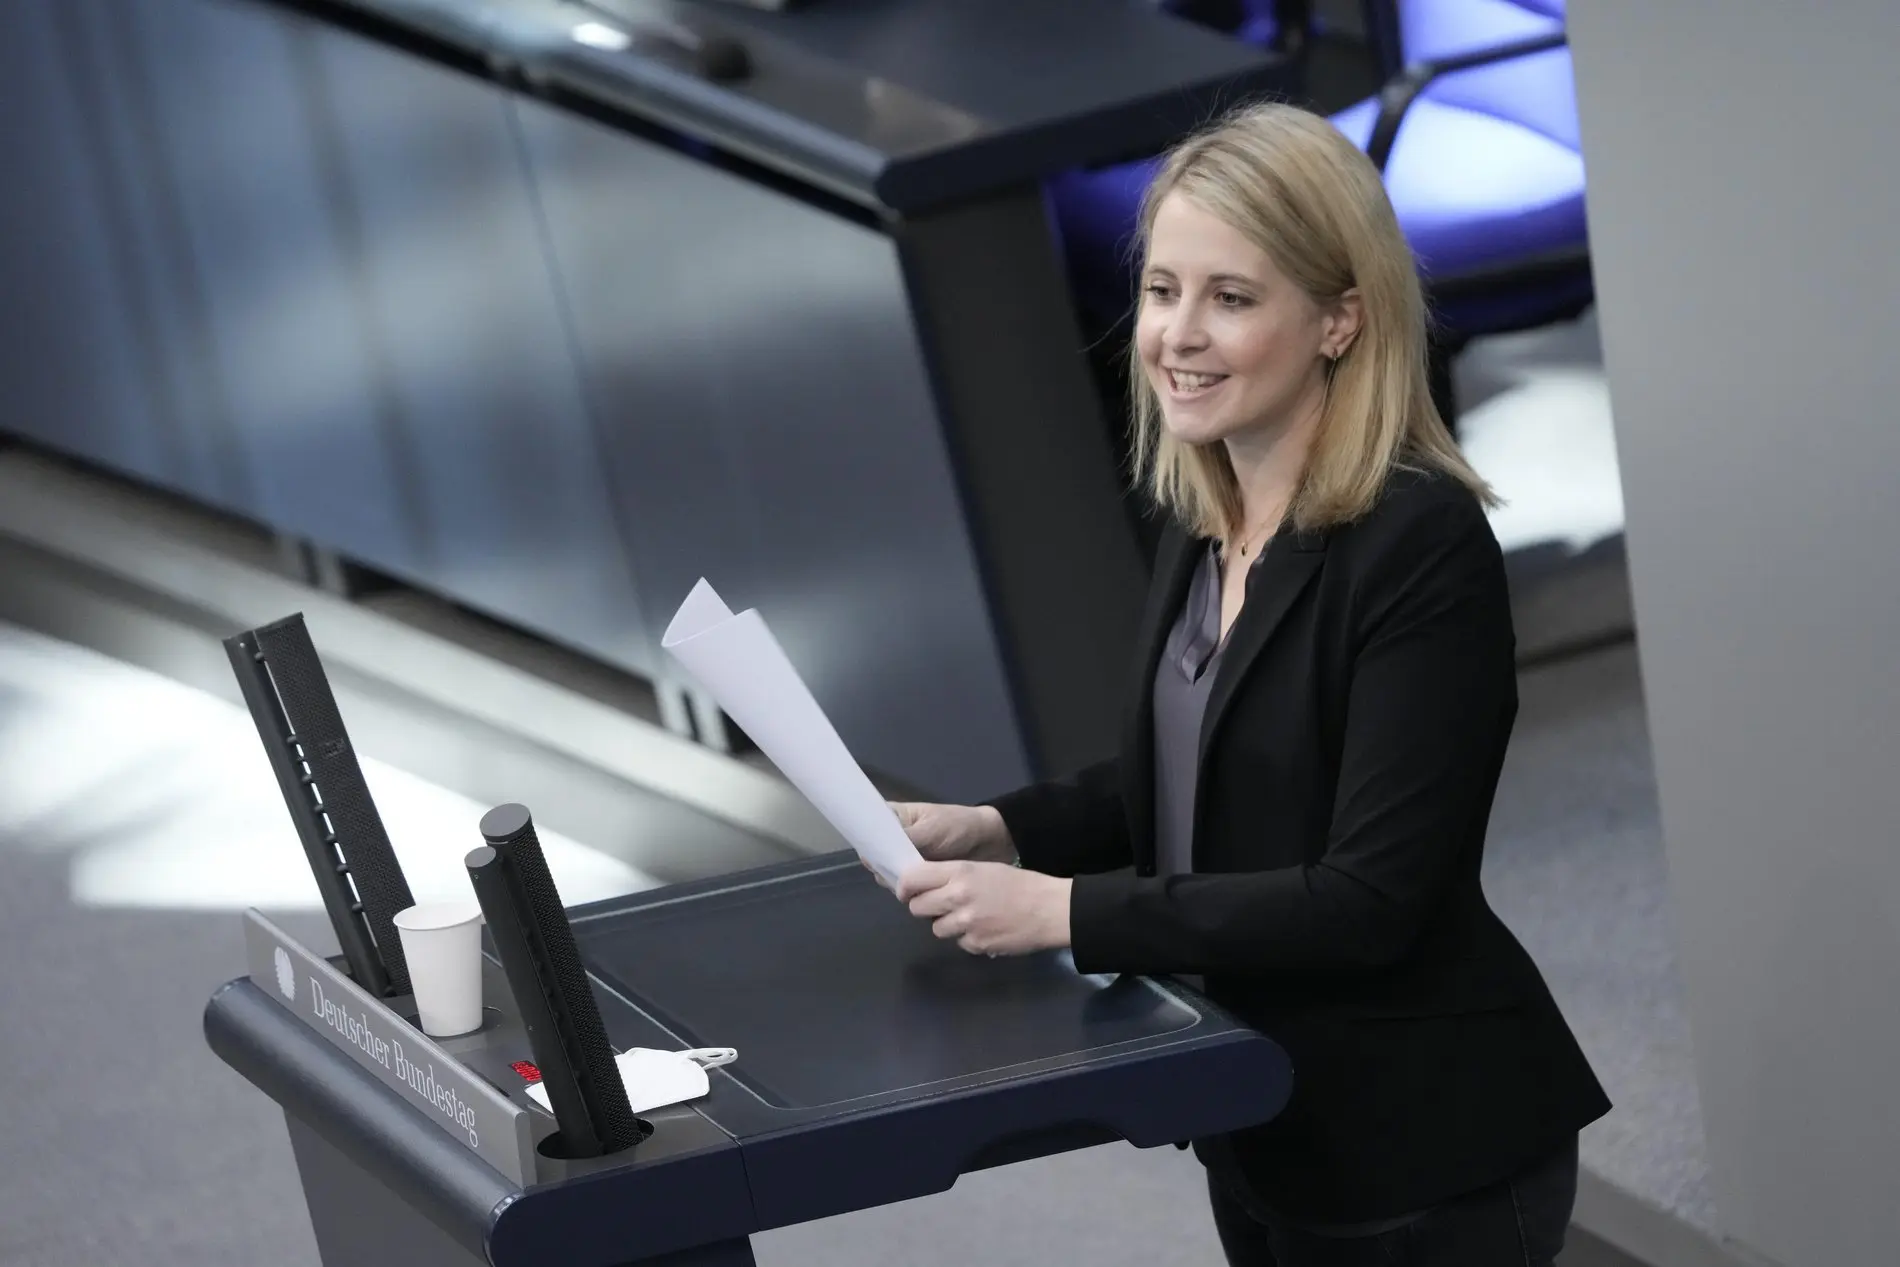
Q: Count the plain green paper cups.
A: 0